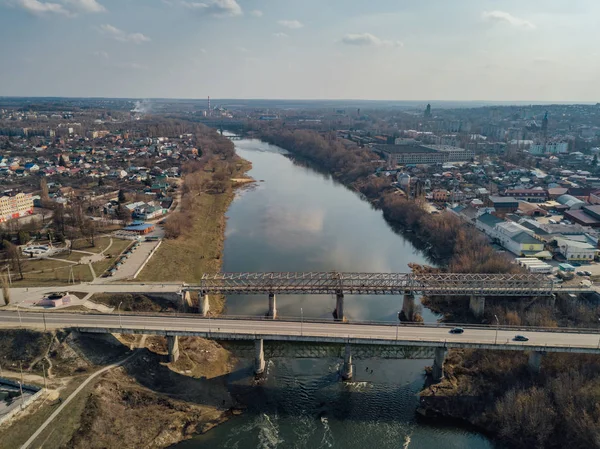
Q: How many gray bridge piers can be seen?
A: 11